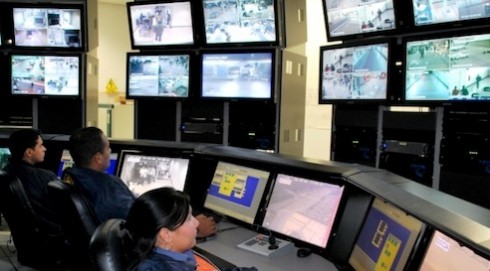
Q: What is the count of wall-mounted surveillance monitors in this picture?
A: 10